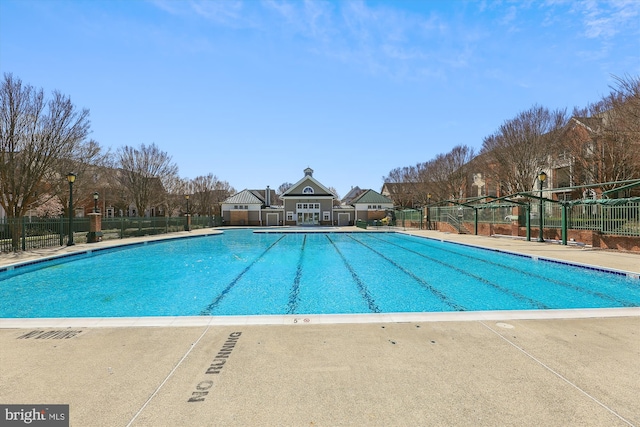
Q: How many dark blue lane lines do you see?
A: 6